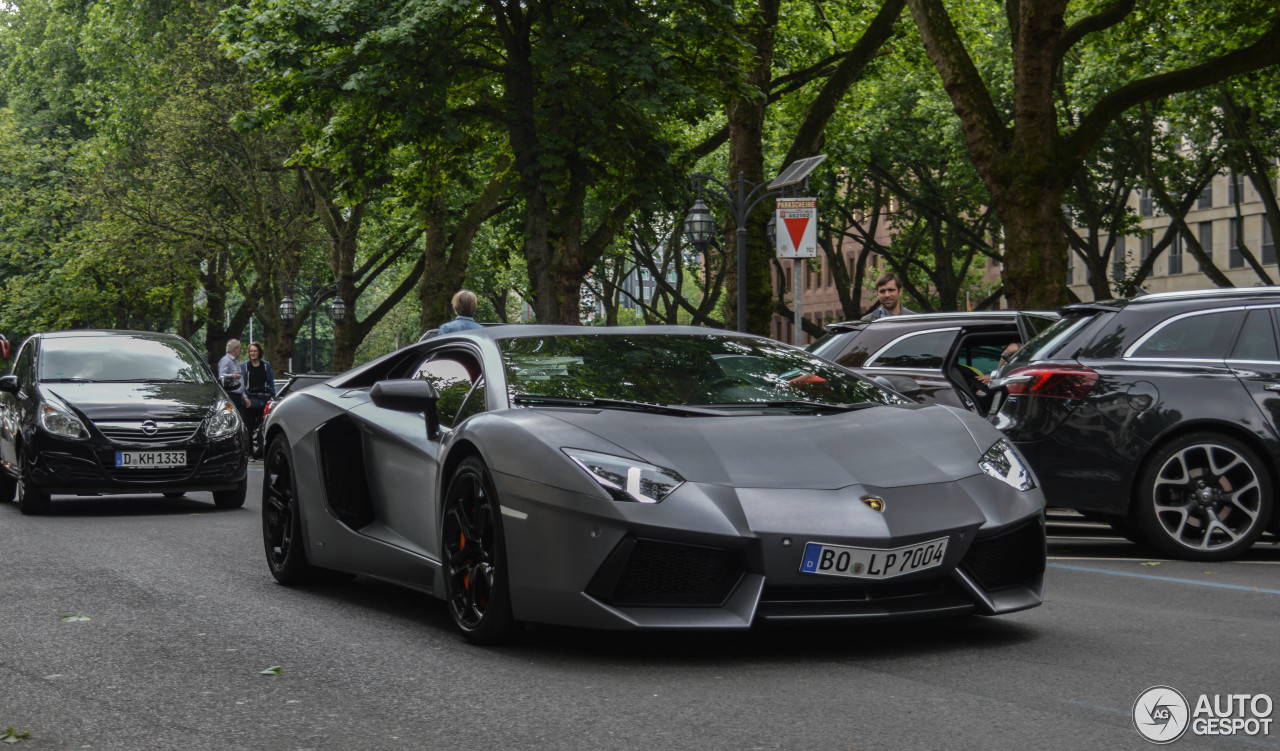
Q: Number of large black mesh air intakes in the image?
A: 2